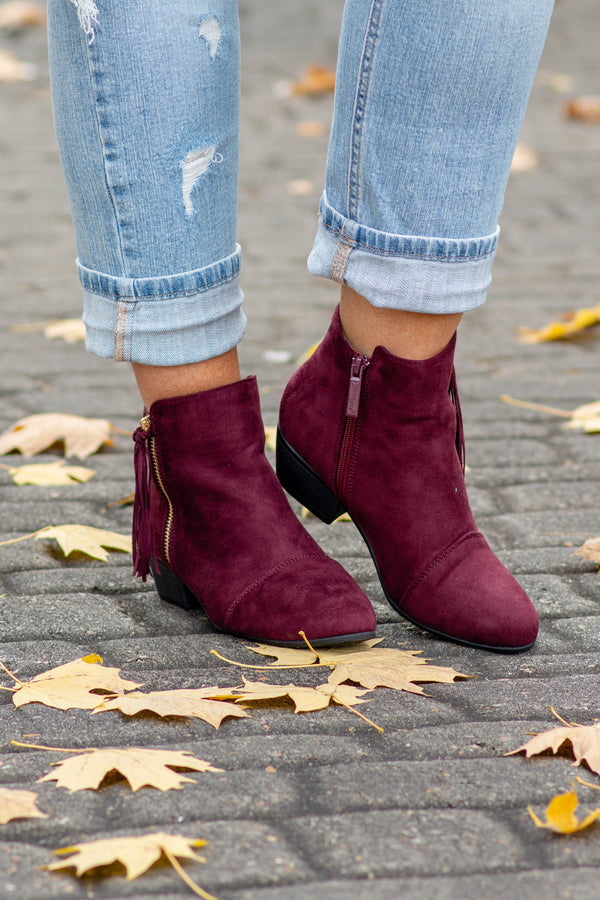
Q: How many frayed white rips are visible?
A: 3